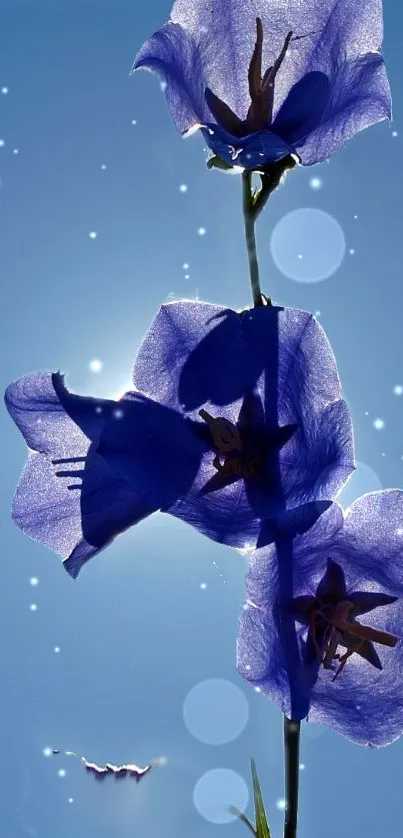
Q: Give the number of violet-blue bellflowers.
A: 4